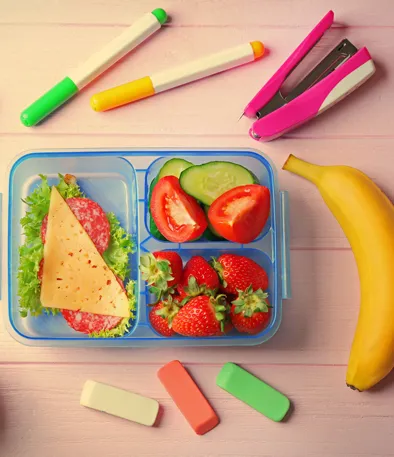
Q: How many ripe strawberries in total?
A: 6